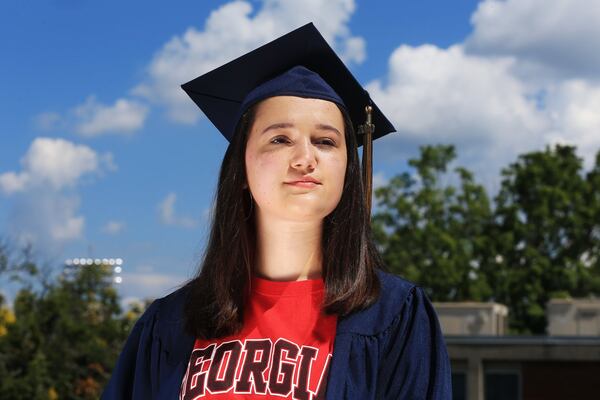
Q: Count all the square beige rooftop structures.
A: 2